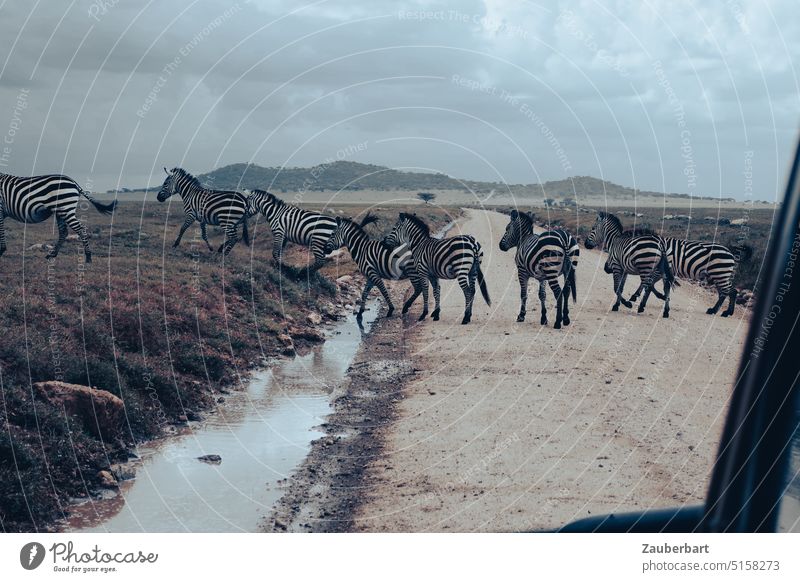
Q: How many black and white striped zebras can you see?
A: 8